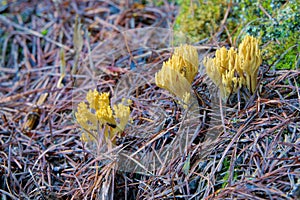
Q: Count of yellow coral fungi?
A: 3